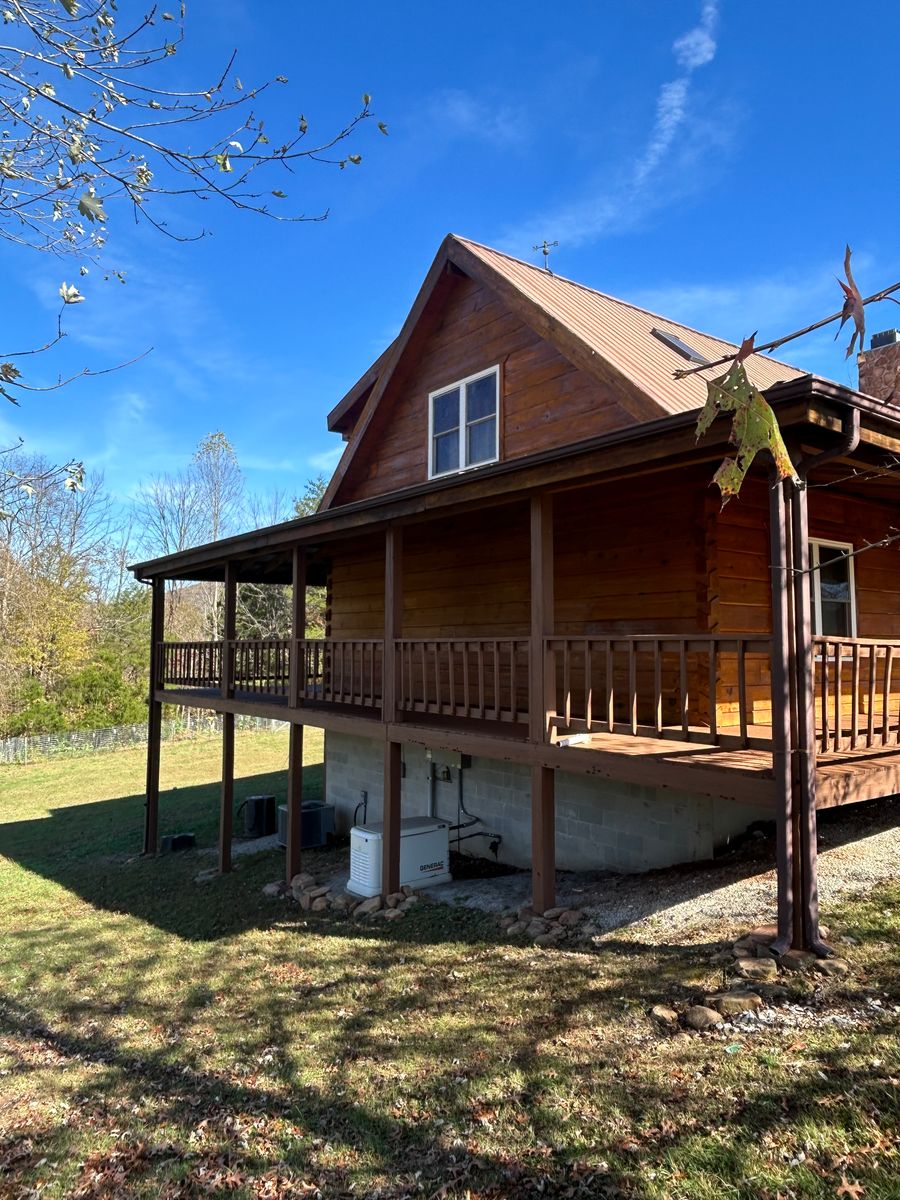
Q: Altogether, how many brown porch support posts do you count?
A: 6